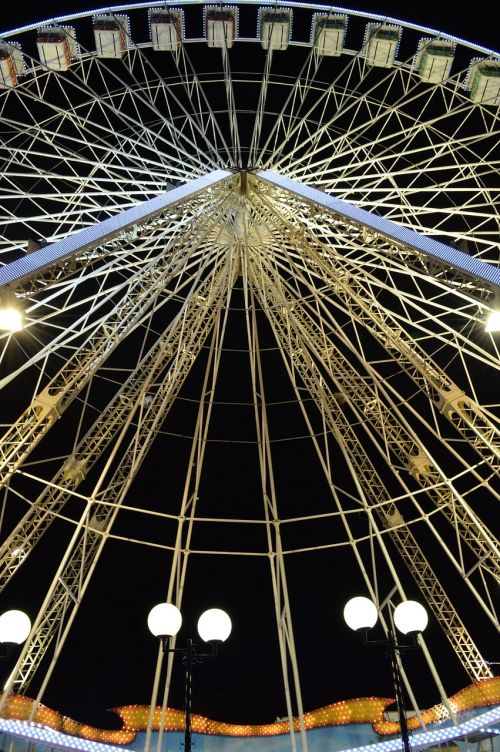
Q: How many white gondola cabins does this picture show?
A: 10